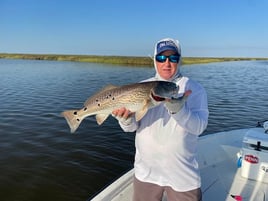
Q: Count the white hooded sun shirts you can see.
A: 1